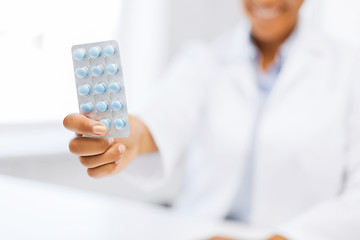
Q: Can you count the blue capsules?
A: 14